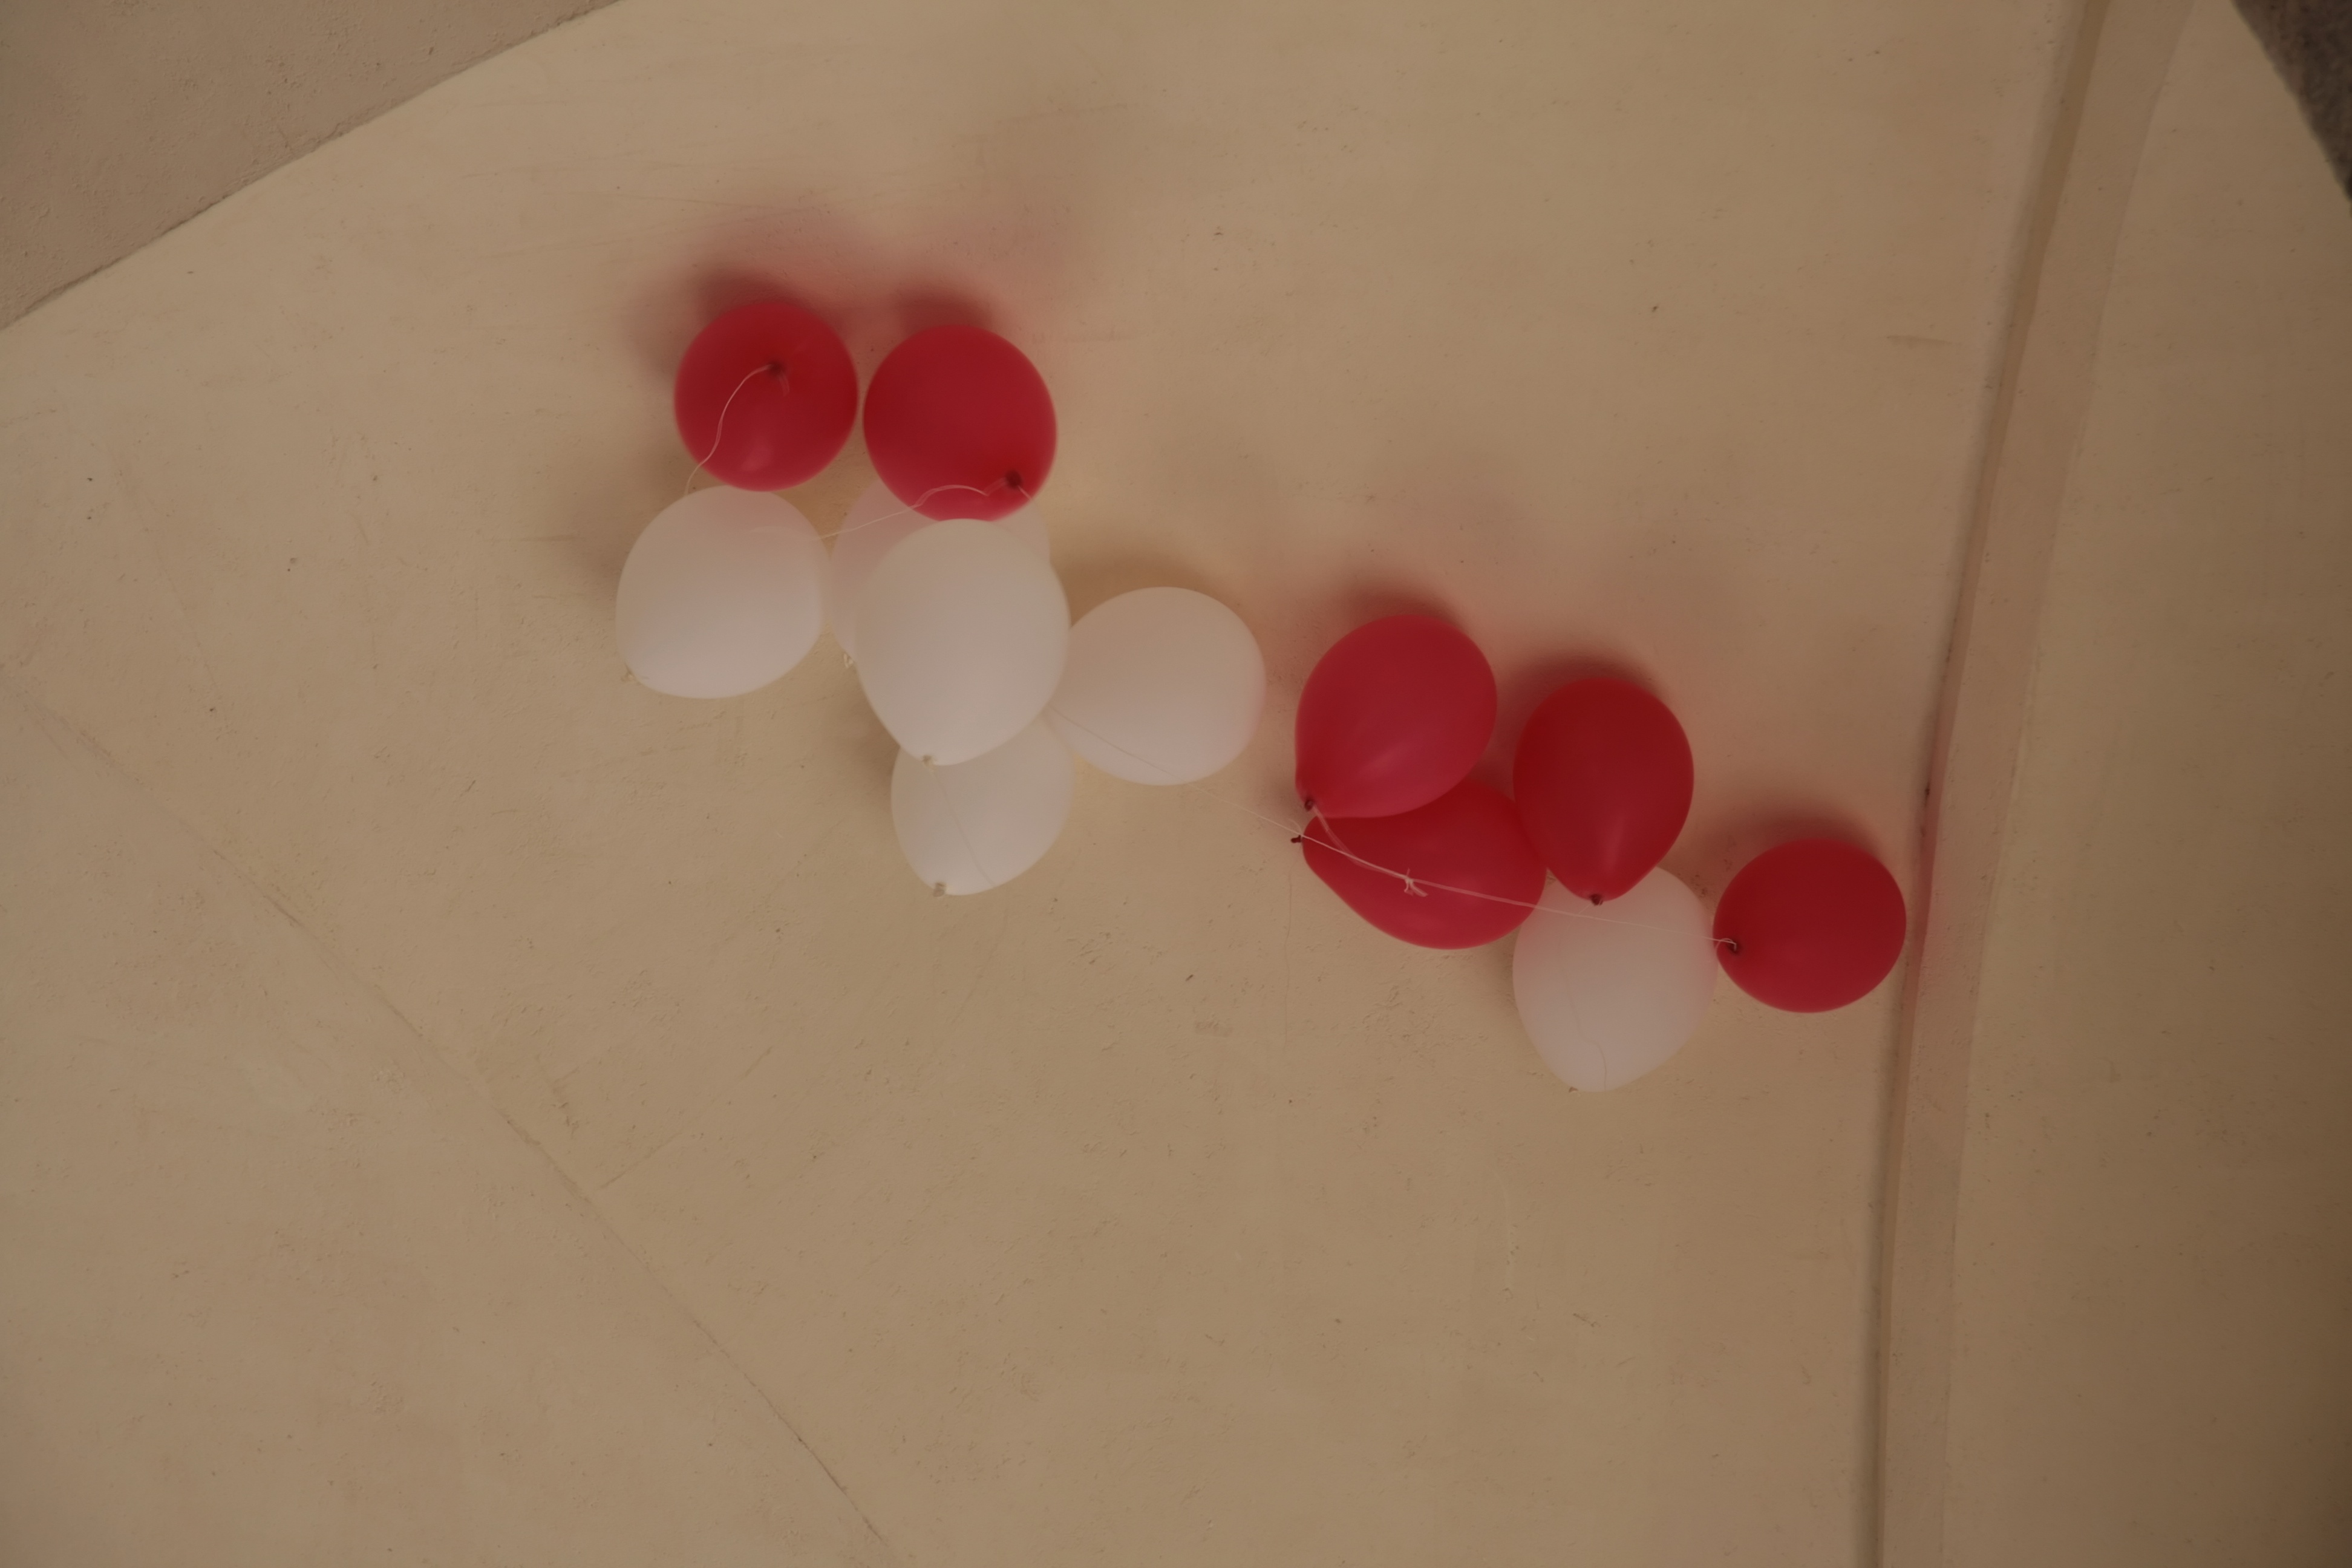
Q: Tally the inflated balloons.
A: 12